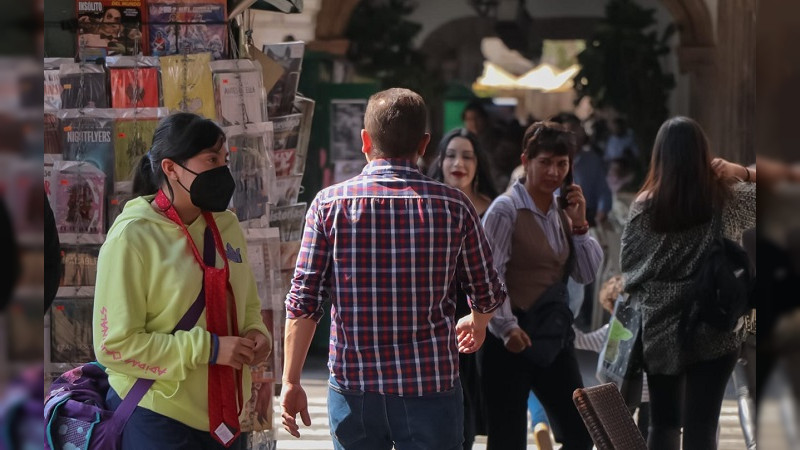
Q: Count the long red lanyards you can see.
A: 1